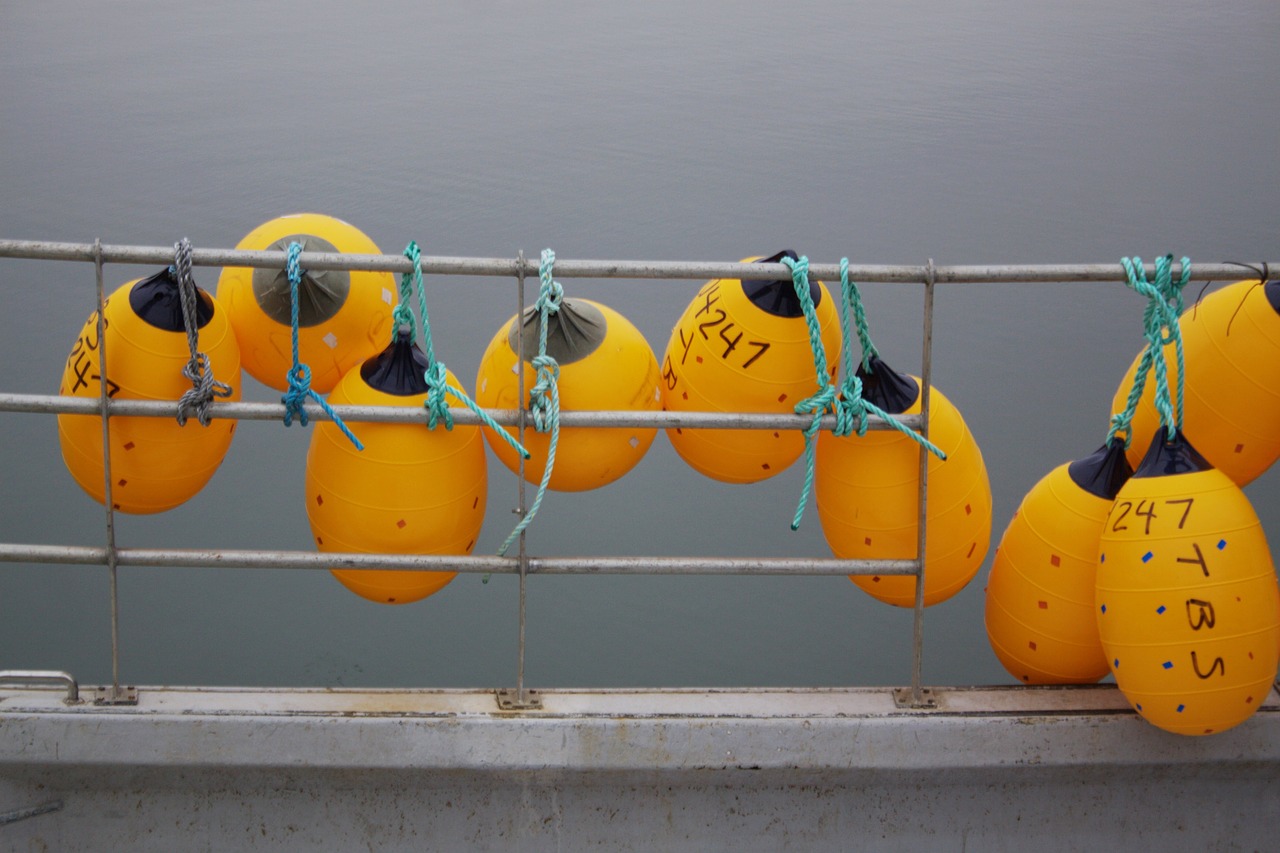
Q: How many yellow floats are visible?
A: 9